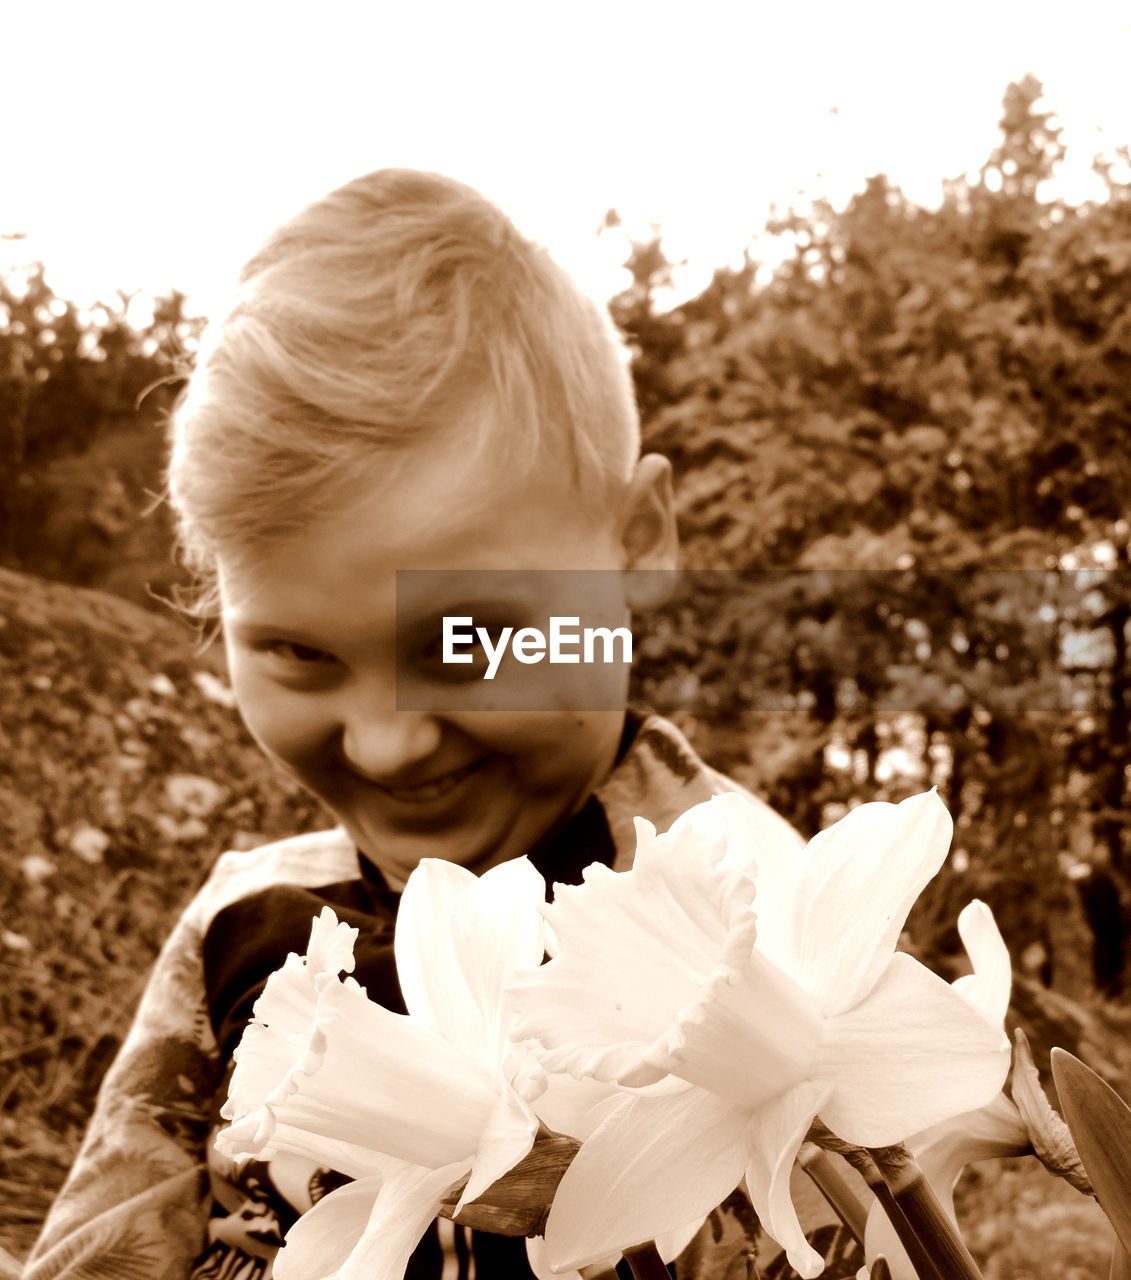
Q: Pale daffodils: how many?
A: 3